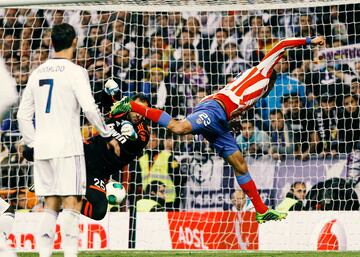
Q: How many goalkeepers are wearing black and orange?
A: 1